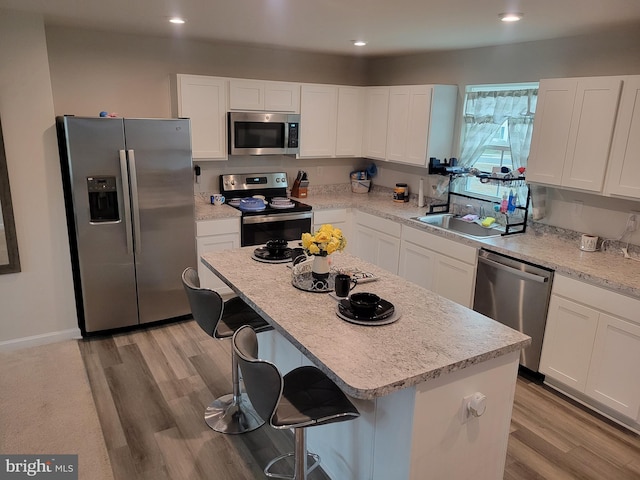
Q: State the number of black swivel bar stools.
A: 2